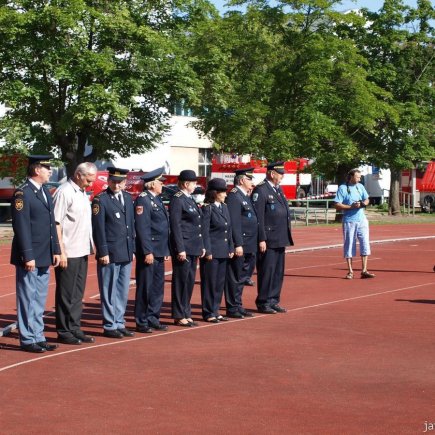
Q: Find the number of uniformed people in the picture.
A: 7